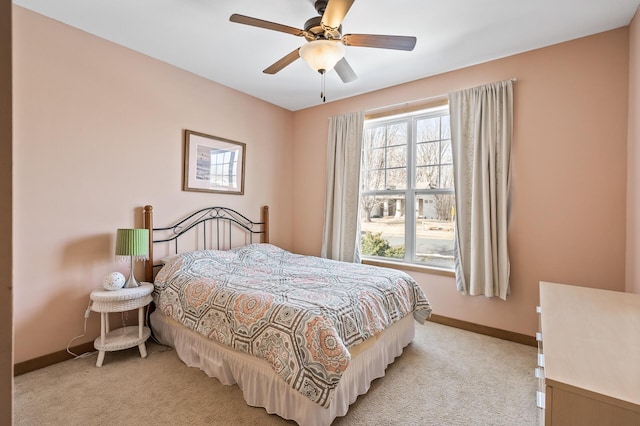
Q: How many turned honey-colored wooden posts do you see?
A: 2